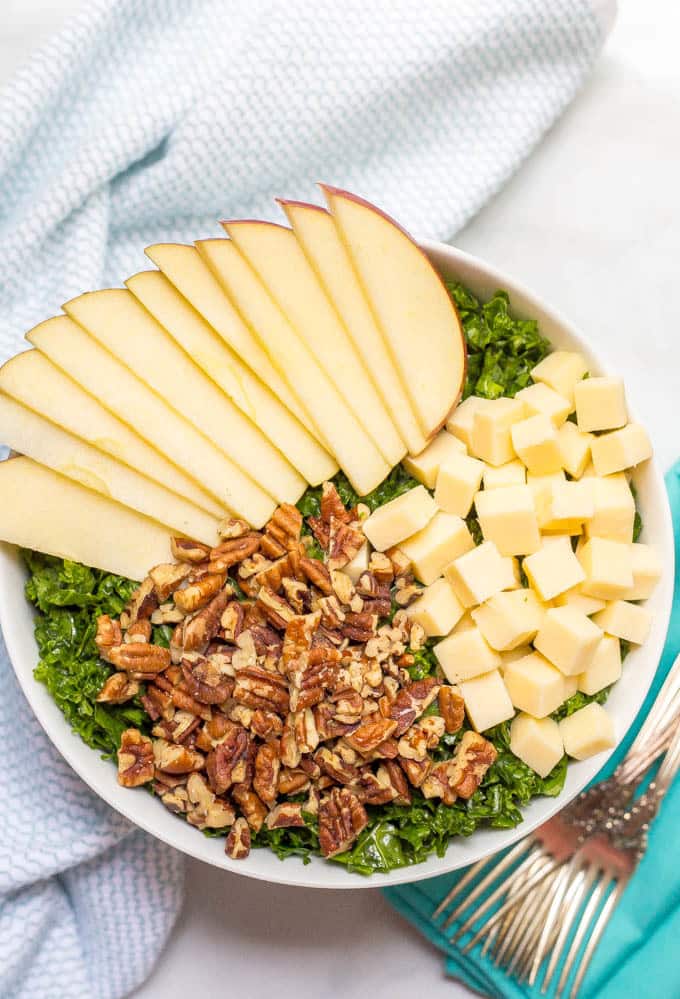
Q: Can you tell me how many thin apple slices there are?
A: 11